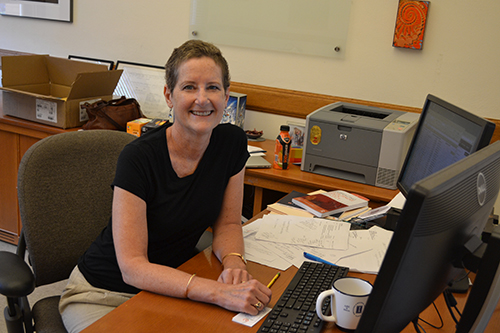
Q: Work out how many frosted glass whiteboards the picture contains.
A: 1